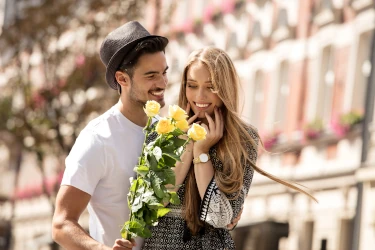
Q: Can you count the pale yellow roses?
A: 5